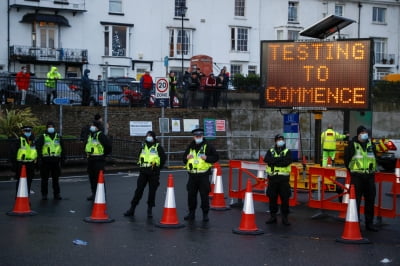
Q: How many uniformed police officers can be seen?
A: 7